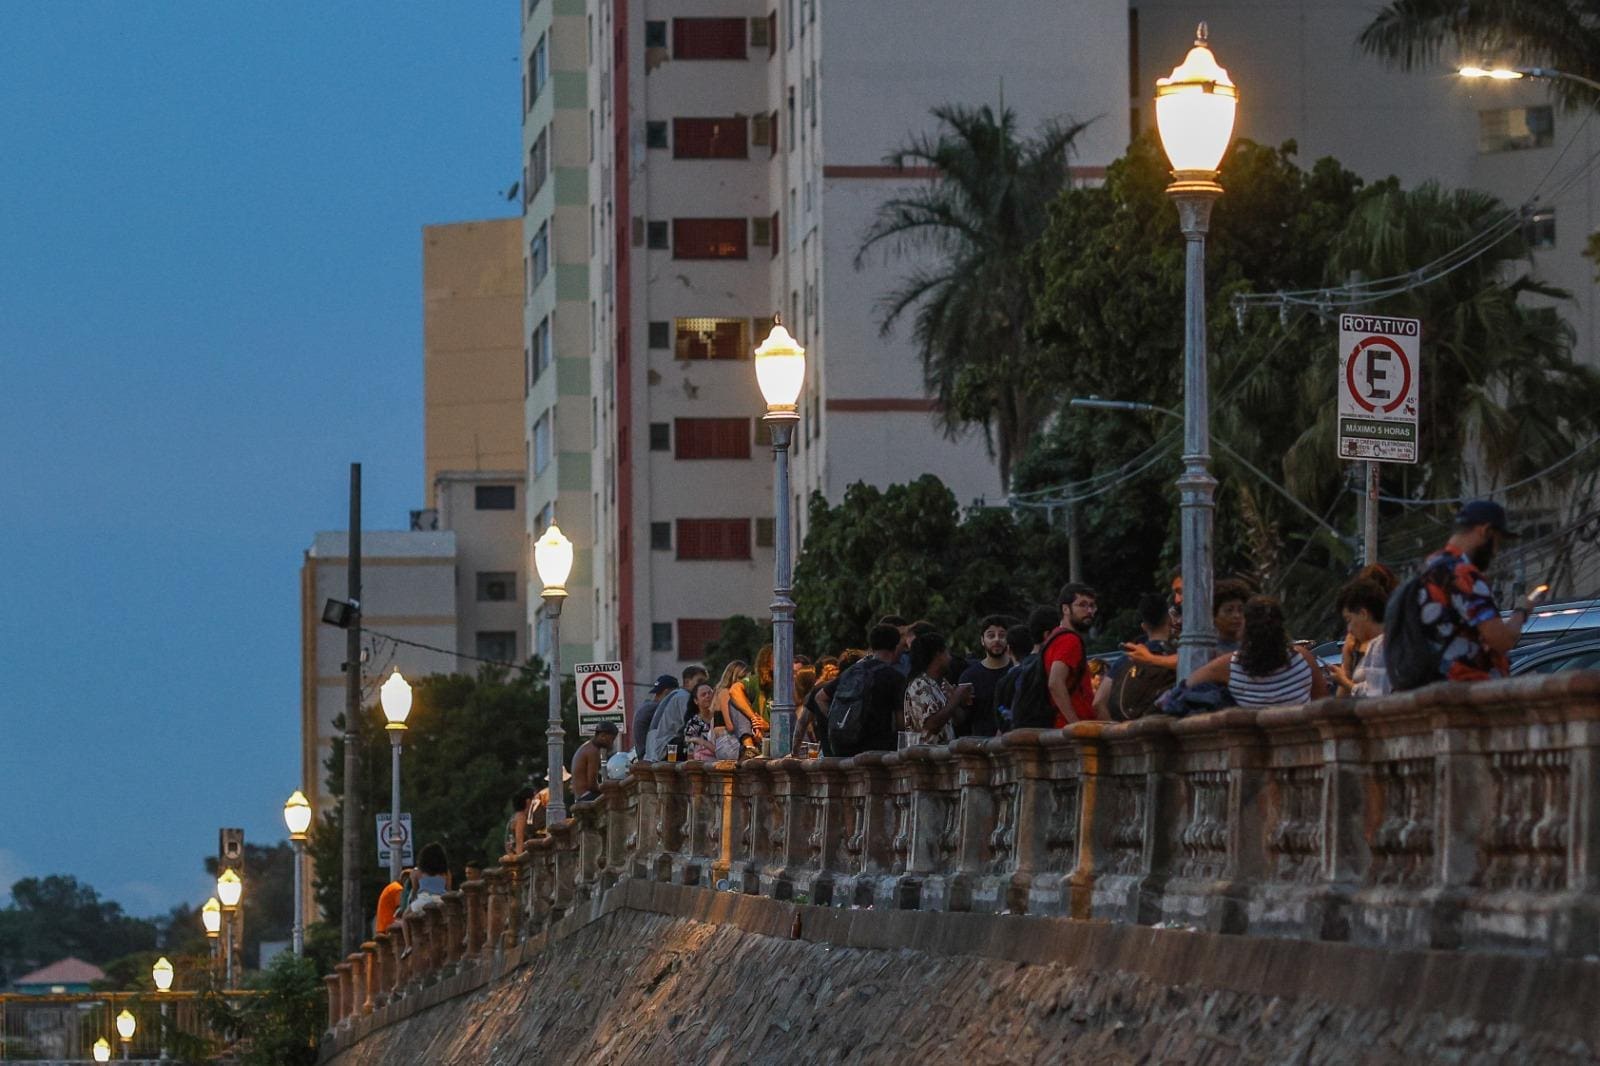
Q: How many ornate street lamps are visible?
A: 10